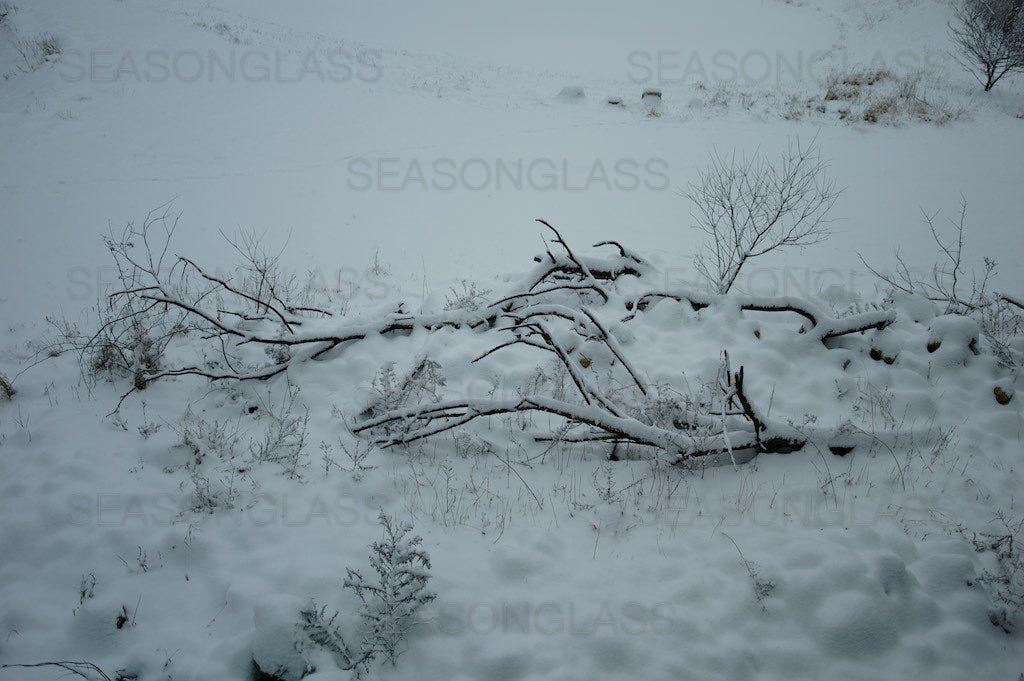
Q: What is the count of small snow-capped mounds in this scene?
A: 3